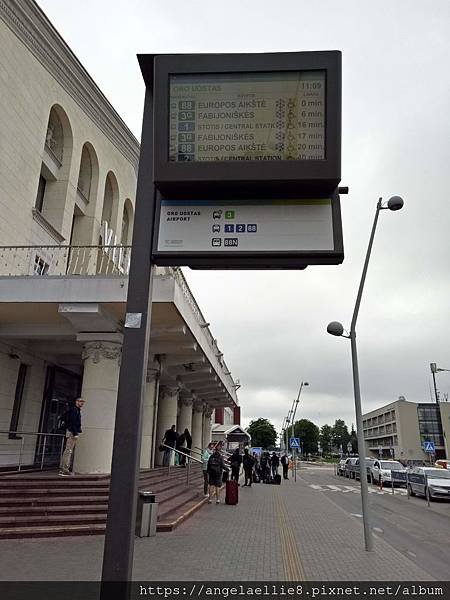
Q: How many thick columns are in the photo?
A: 6